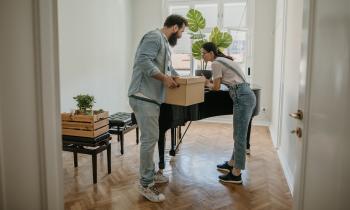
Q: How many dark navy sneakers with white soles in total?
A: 2